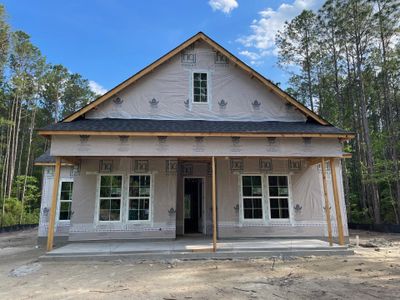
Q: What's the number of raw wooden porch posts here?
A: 4